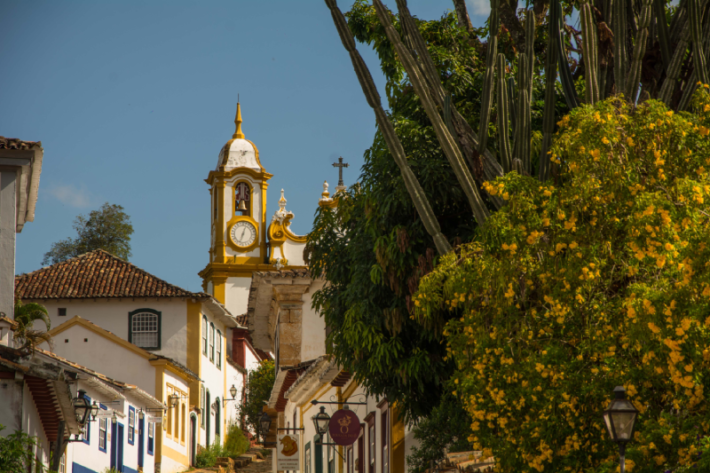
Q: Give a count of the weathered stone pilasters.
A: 1